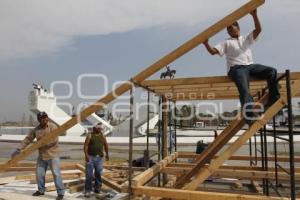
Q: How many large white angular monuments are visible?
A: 1